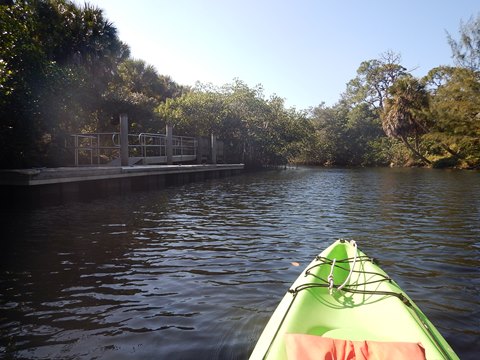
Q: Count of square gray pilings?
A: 3